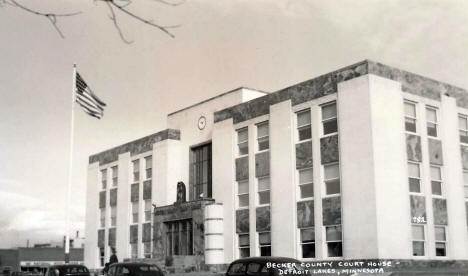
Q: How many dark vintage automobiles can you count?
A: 3